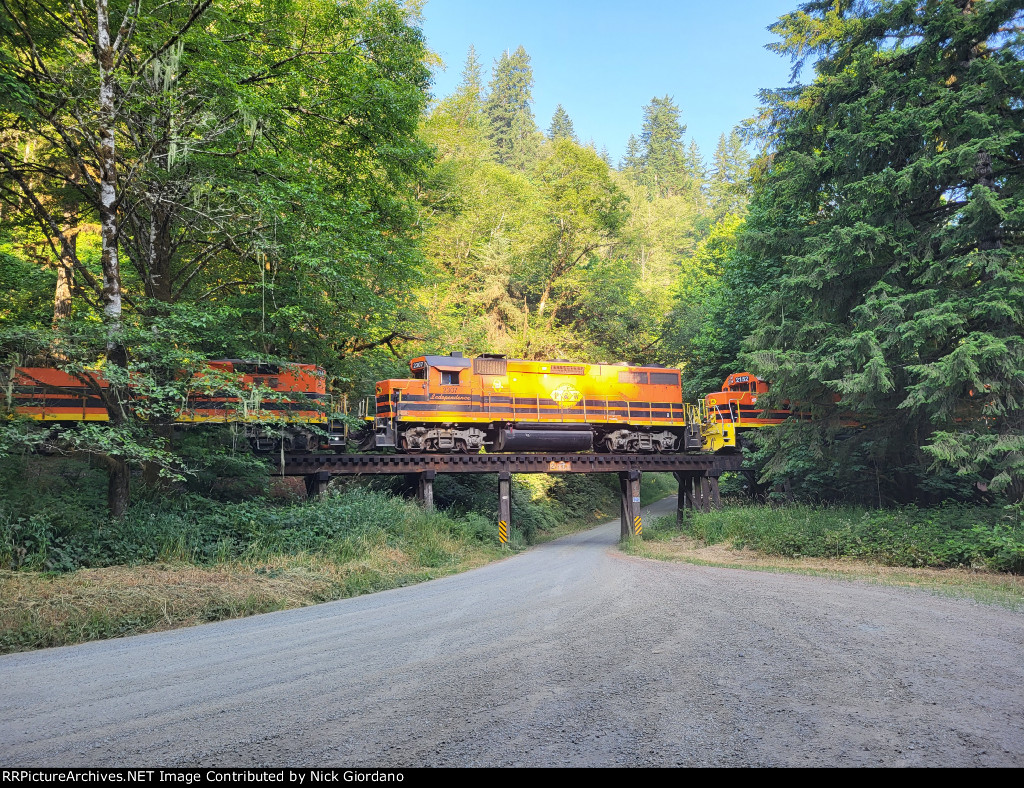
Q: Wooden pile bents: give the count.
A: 5